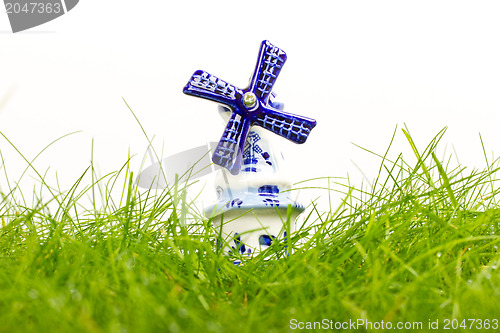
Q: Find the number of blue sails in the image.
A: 4